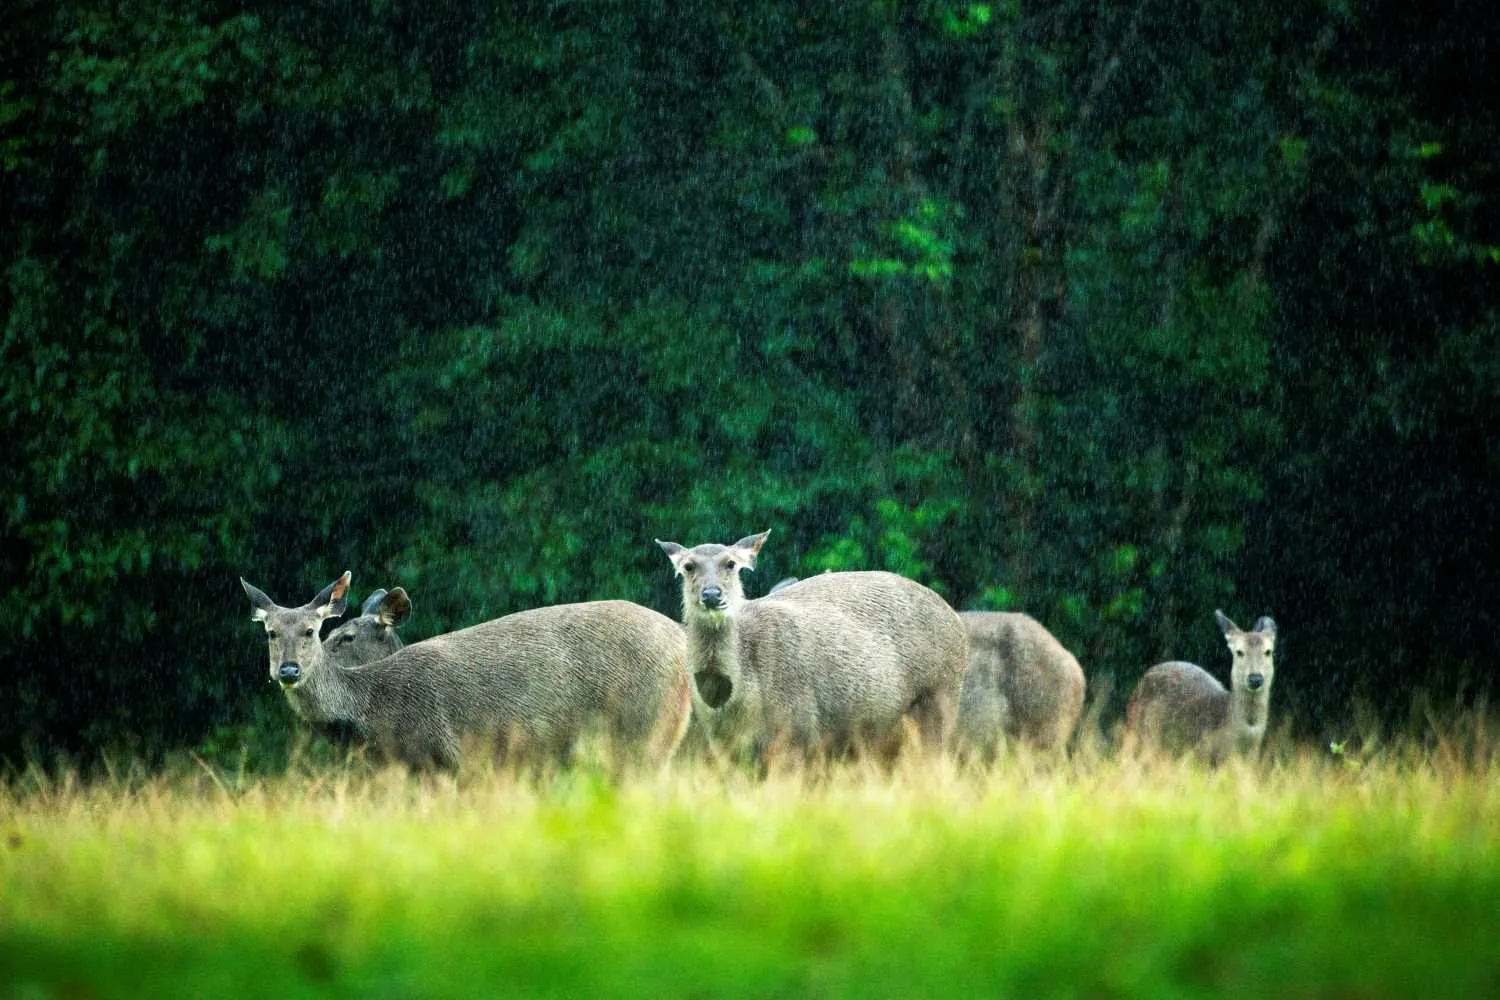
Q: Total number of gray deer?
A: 5